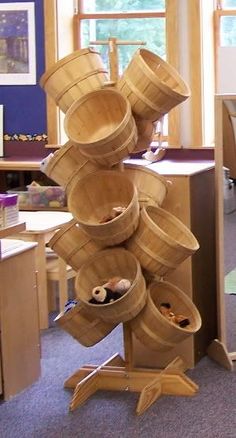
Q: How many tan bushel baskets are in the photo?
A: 12